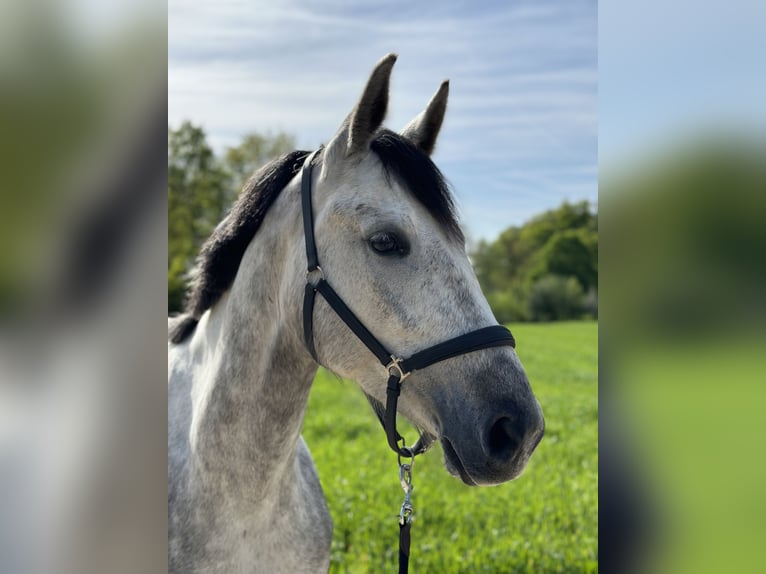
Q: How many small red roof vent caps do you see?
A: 0